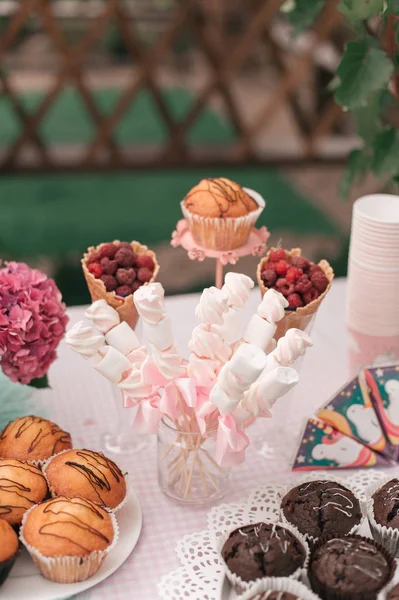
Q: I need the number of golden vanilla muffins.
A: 6